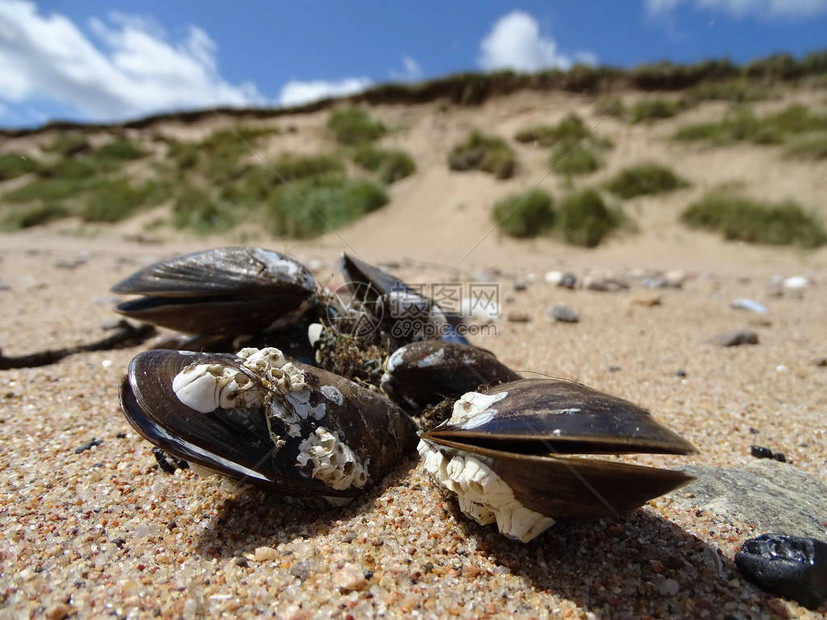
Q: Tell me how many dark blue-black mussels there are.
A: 5